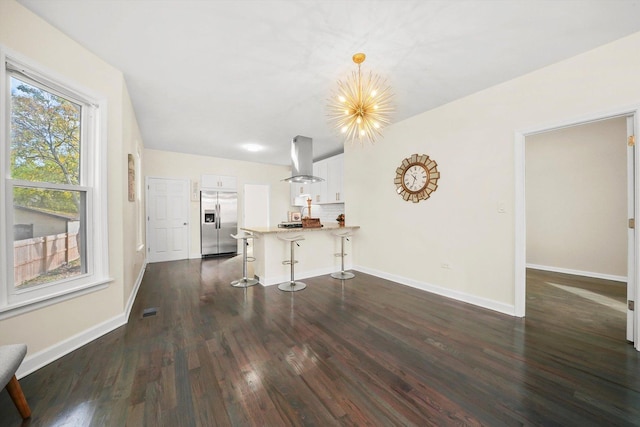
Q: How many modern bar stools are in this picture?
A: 3